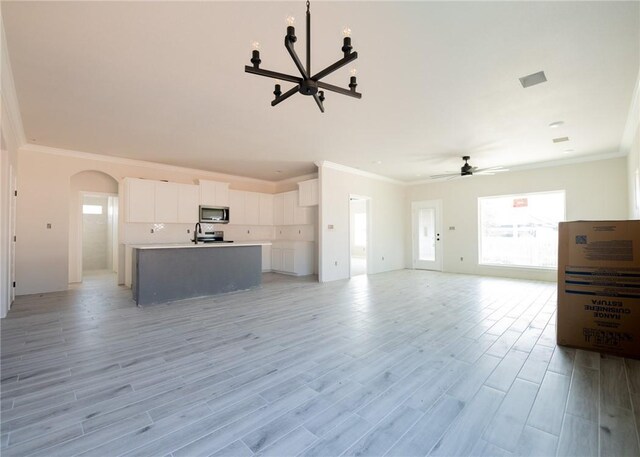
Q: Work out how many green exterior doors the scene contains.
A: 0